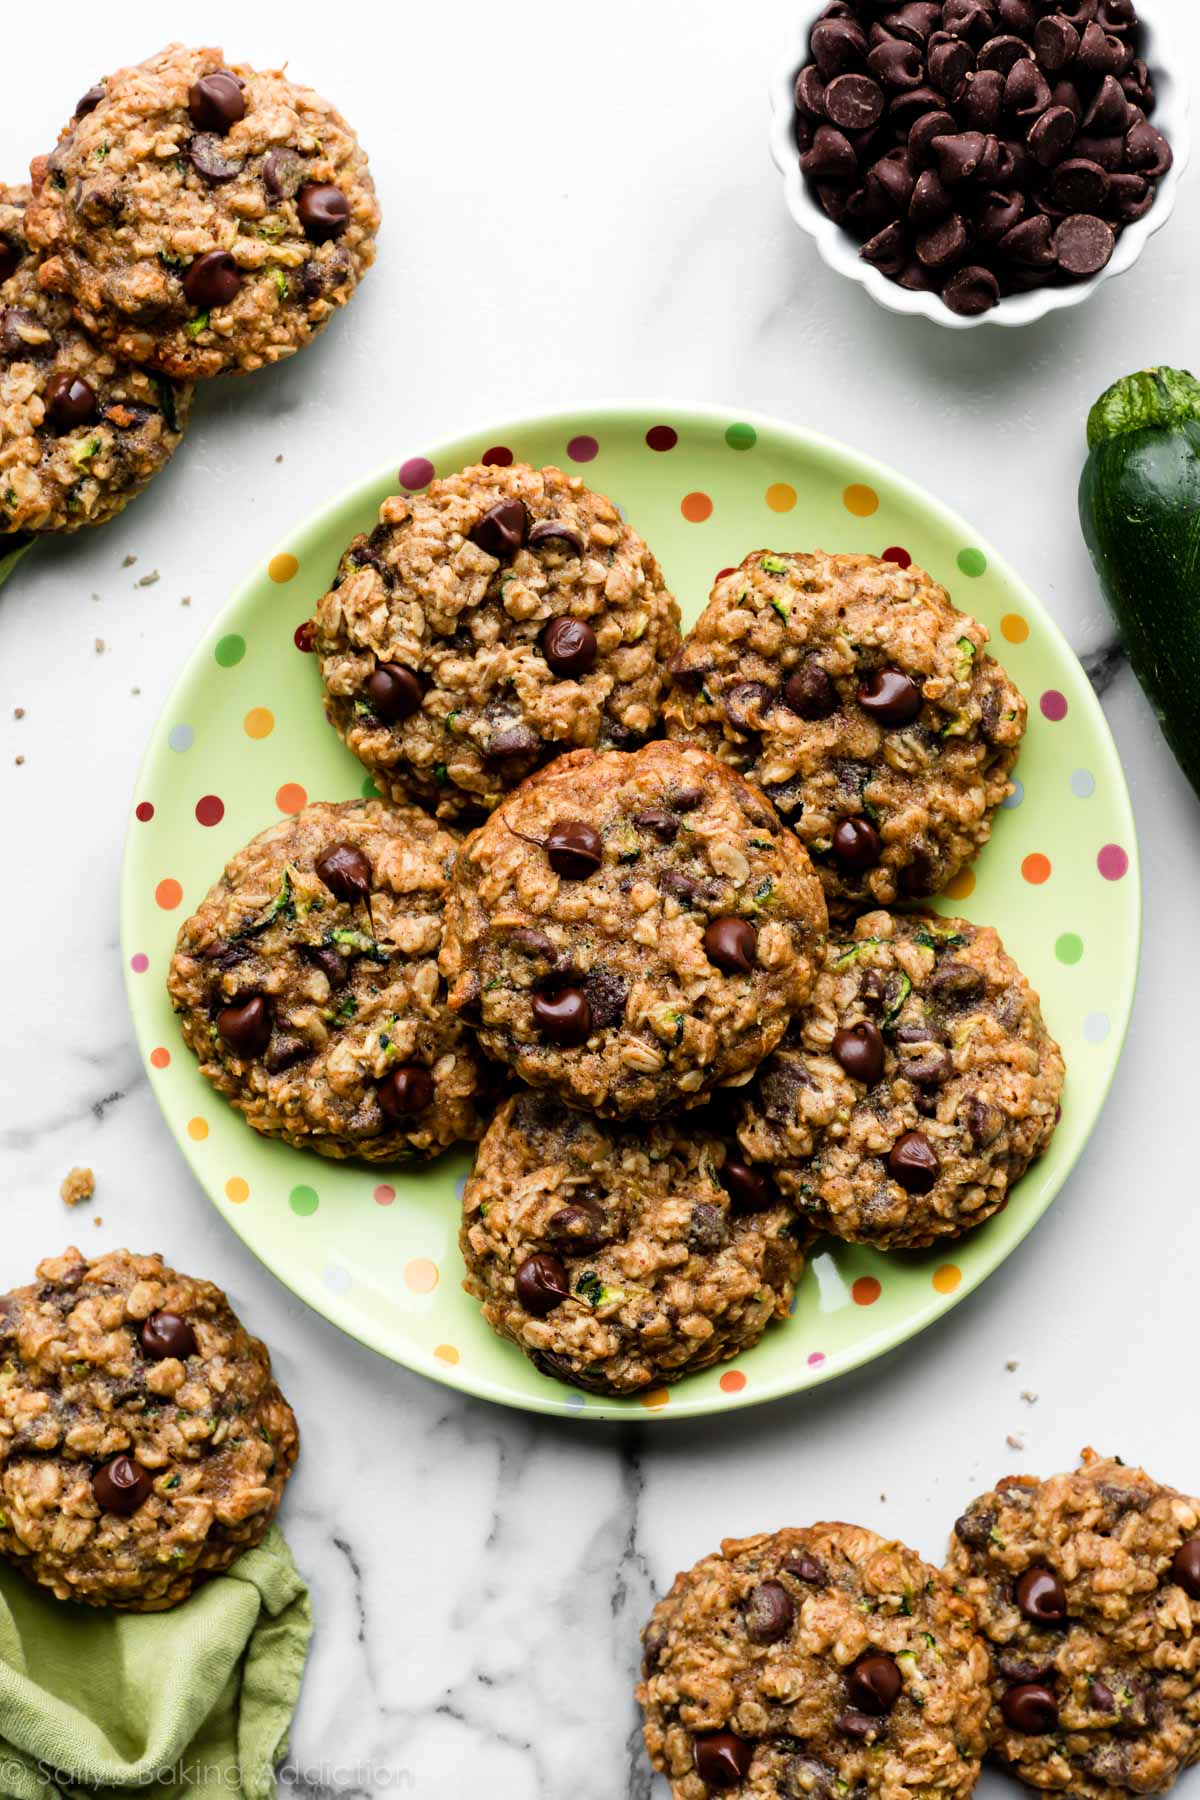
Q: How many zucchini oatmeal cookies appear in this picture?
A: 11